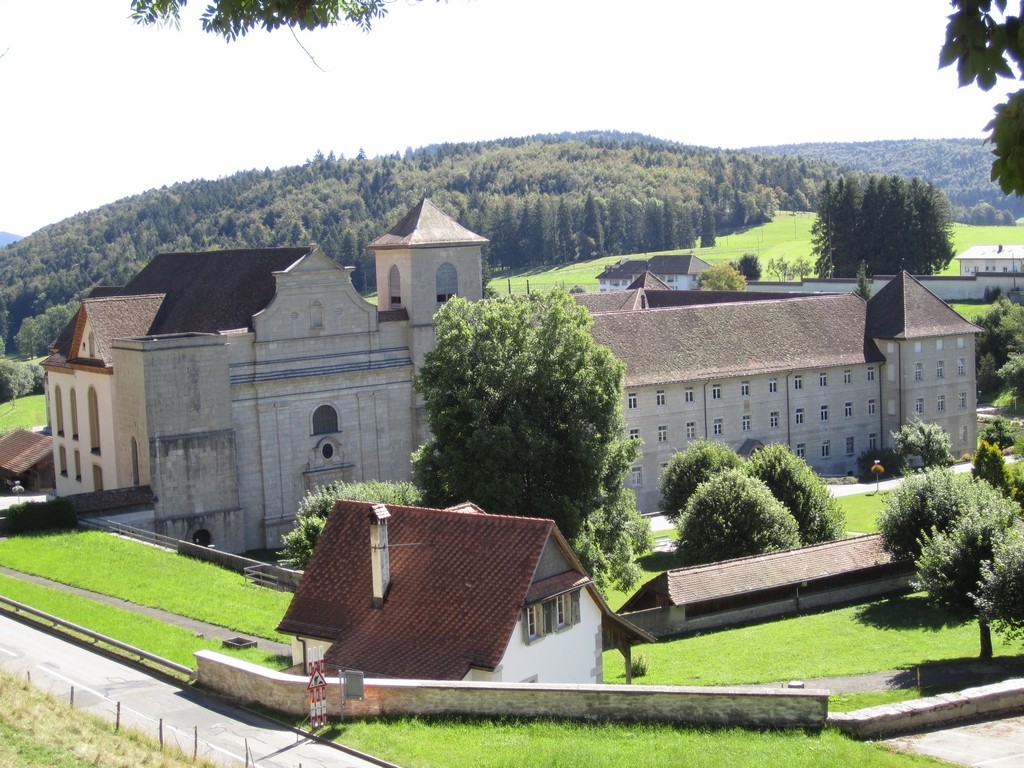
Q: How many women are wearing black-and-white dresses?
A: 0